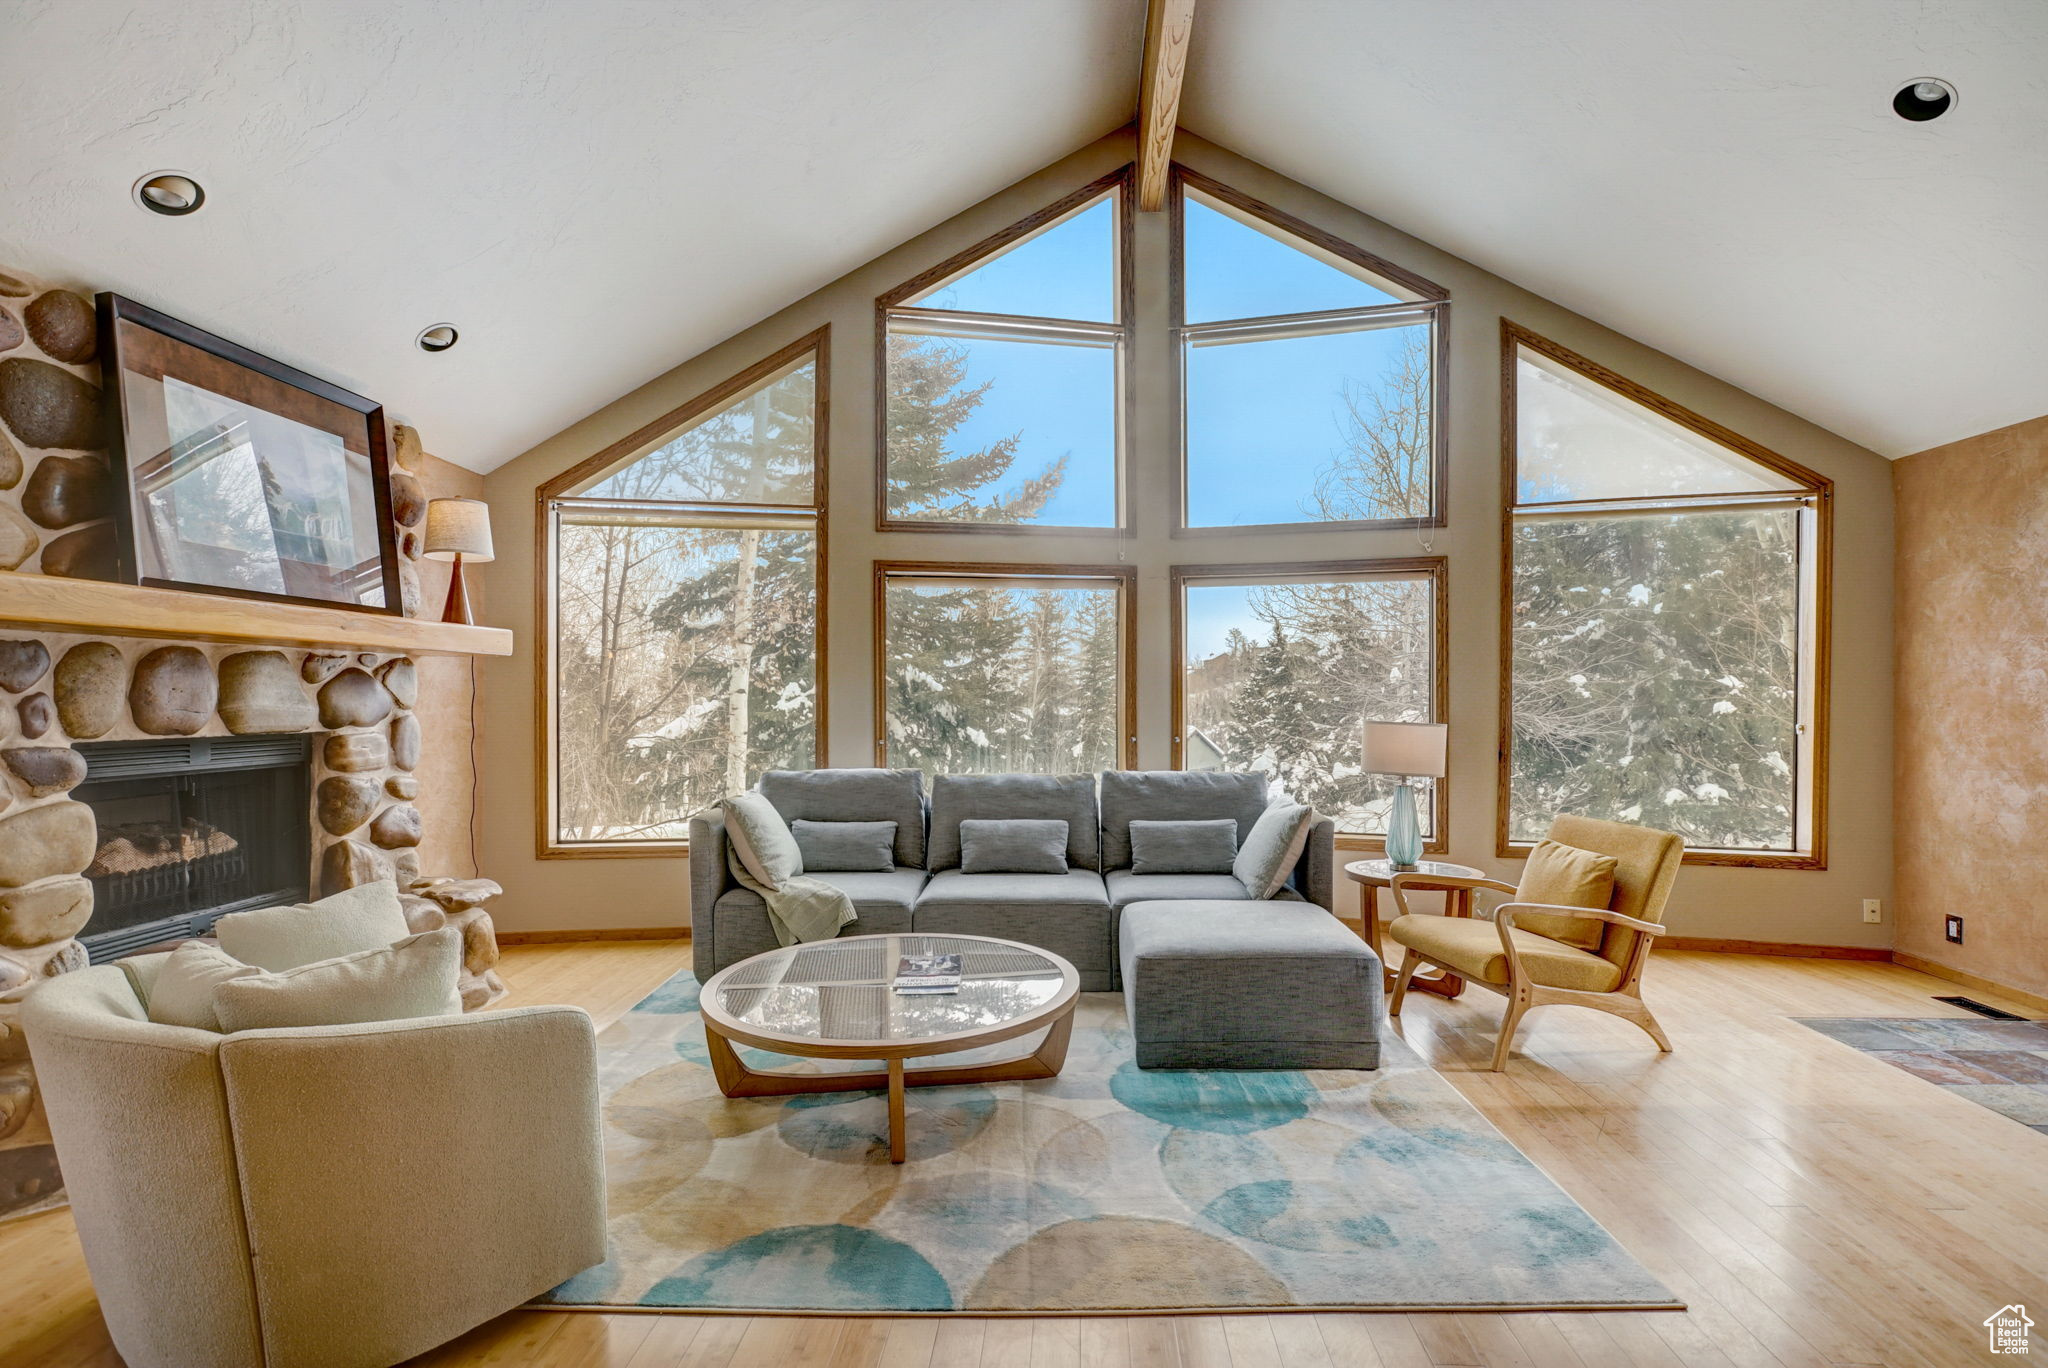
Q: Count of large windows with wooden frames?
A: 6